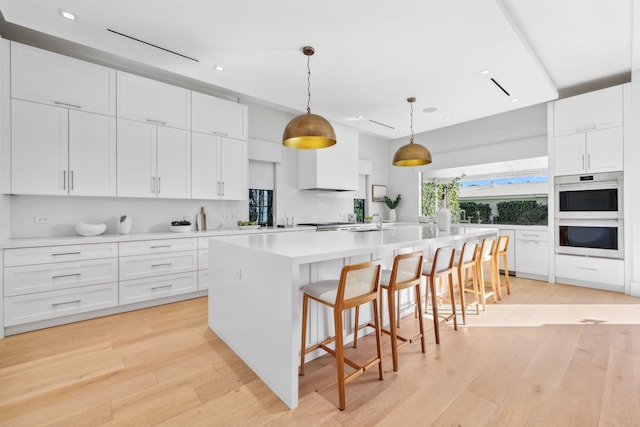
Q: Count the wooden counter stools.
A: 6